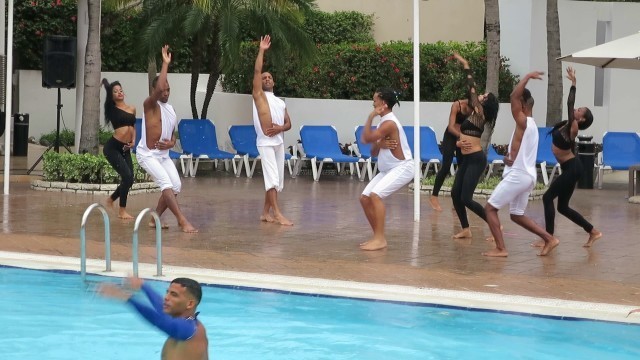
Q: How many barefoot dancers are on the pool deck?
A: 8